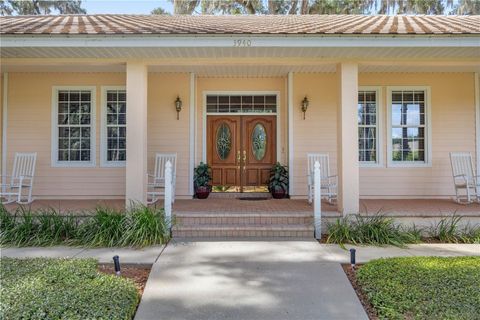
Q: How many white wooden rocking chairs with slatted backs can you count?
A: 4